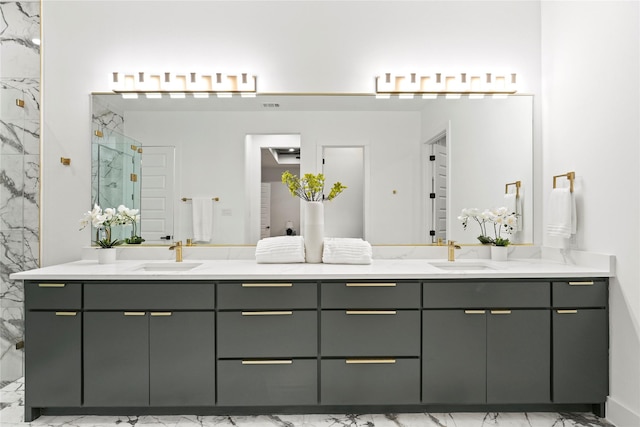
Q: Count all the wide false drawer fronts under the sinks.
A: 2